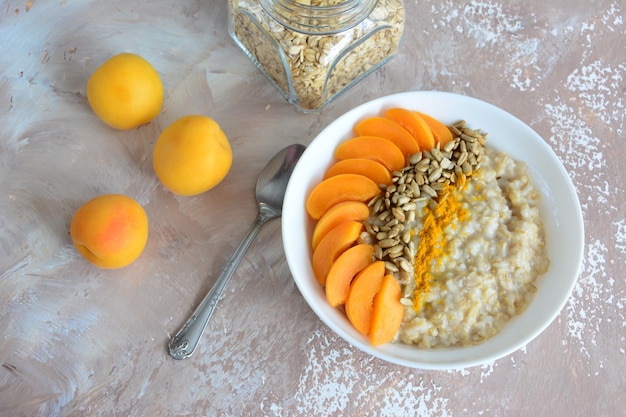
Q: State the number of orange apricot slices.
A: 11